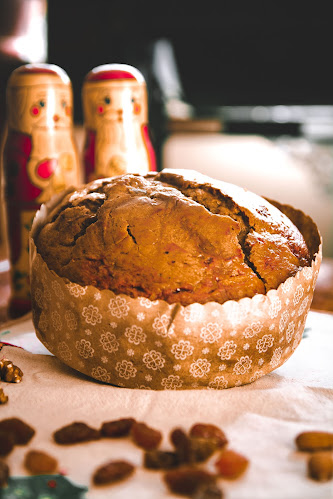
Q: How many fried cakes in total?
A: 1